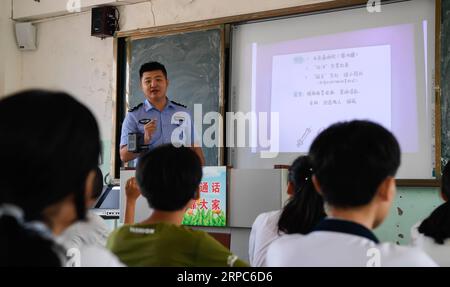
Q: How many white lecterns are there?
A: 1